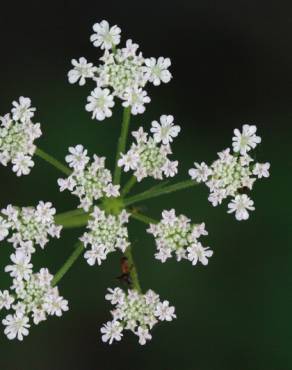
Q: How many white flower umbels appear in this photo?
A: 10